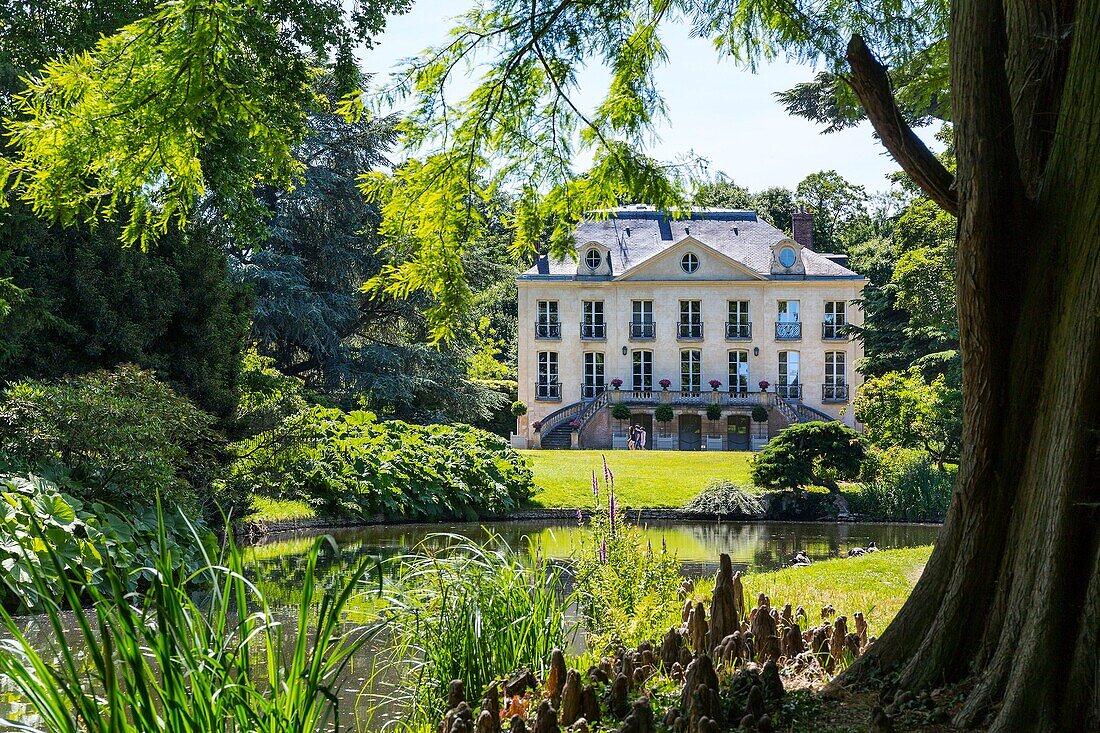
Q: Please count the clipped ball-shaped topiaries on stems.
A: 5